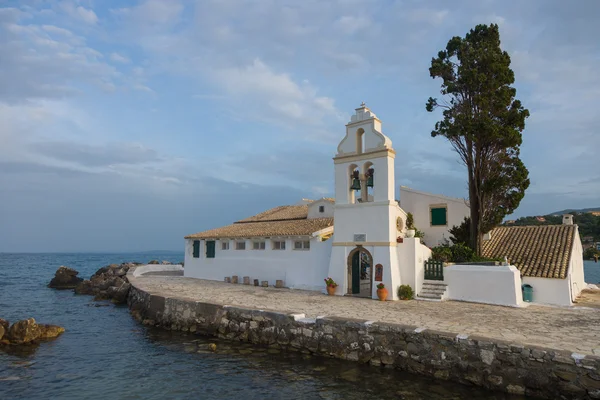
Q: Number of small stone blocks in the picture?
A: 6